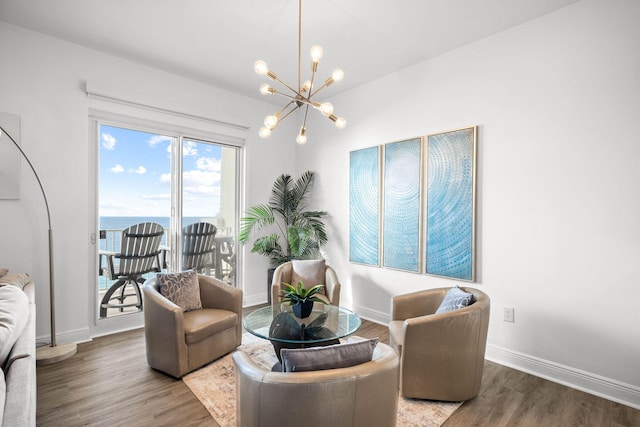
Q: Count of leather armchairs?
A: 4